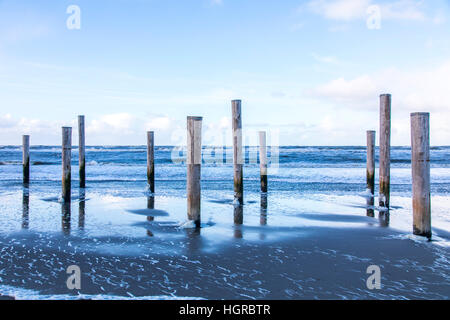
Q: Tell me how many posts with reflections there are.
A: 9